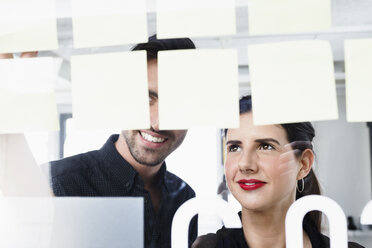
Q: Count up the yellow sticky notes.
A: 9